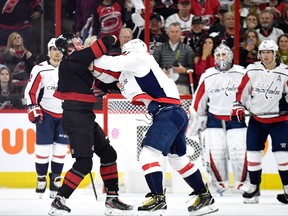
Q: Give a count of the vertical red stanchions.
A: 3